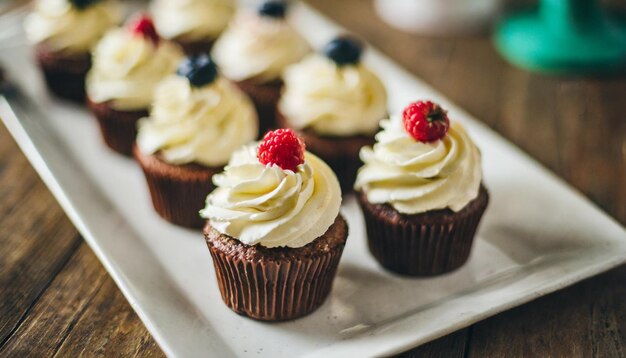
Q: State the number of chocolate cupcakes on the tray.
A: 8